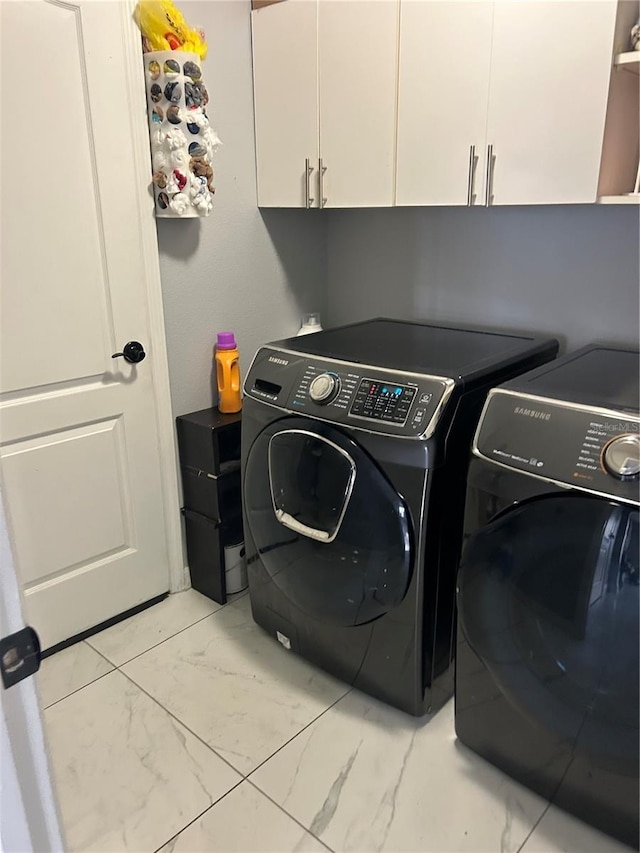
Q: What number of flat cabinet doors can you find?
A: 4